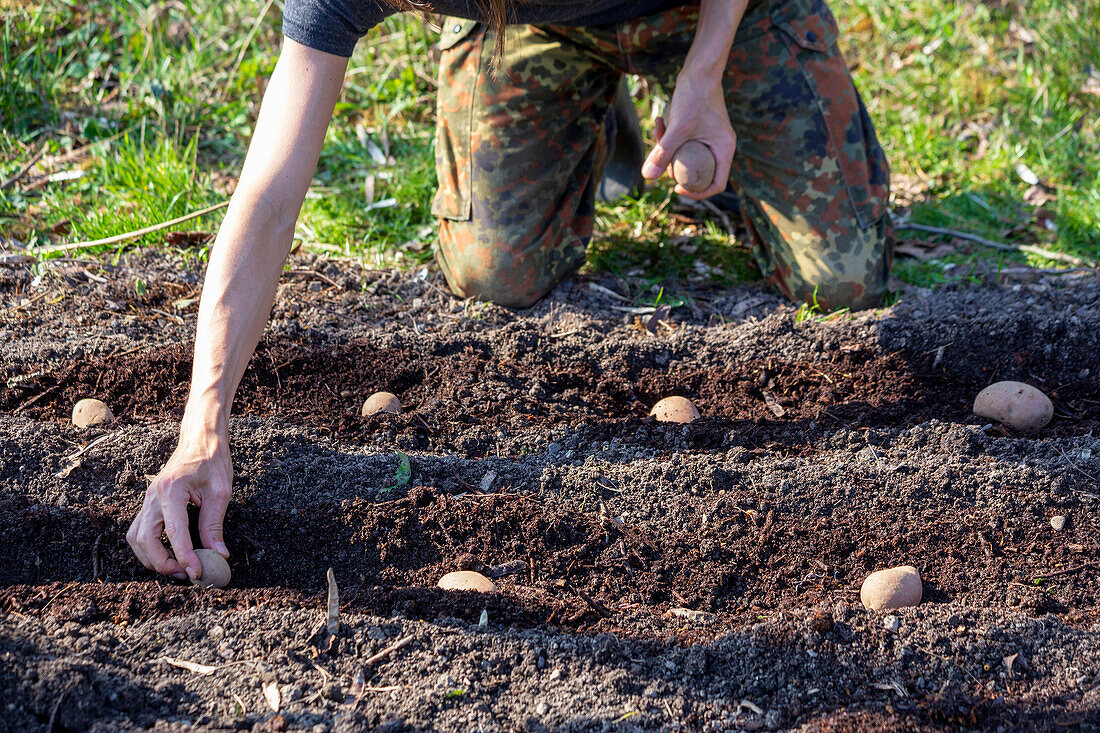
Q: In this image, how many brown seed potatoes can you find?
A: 8